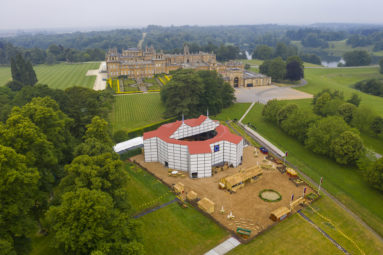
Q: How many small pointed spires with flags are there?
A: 2